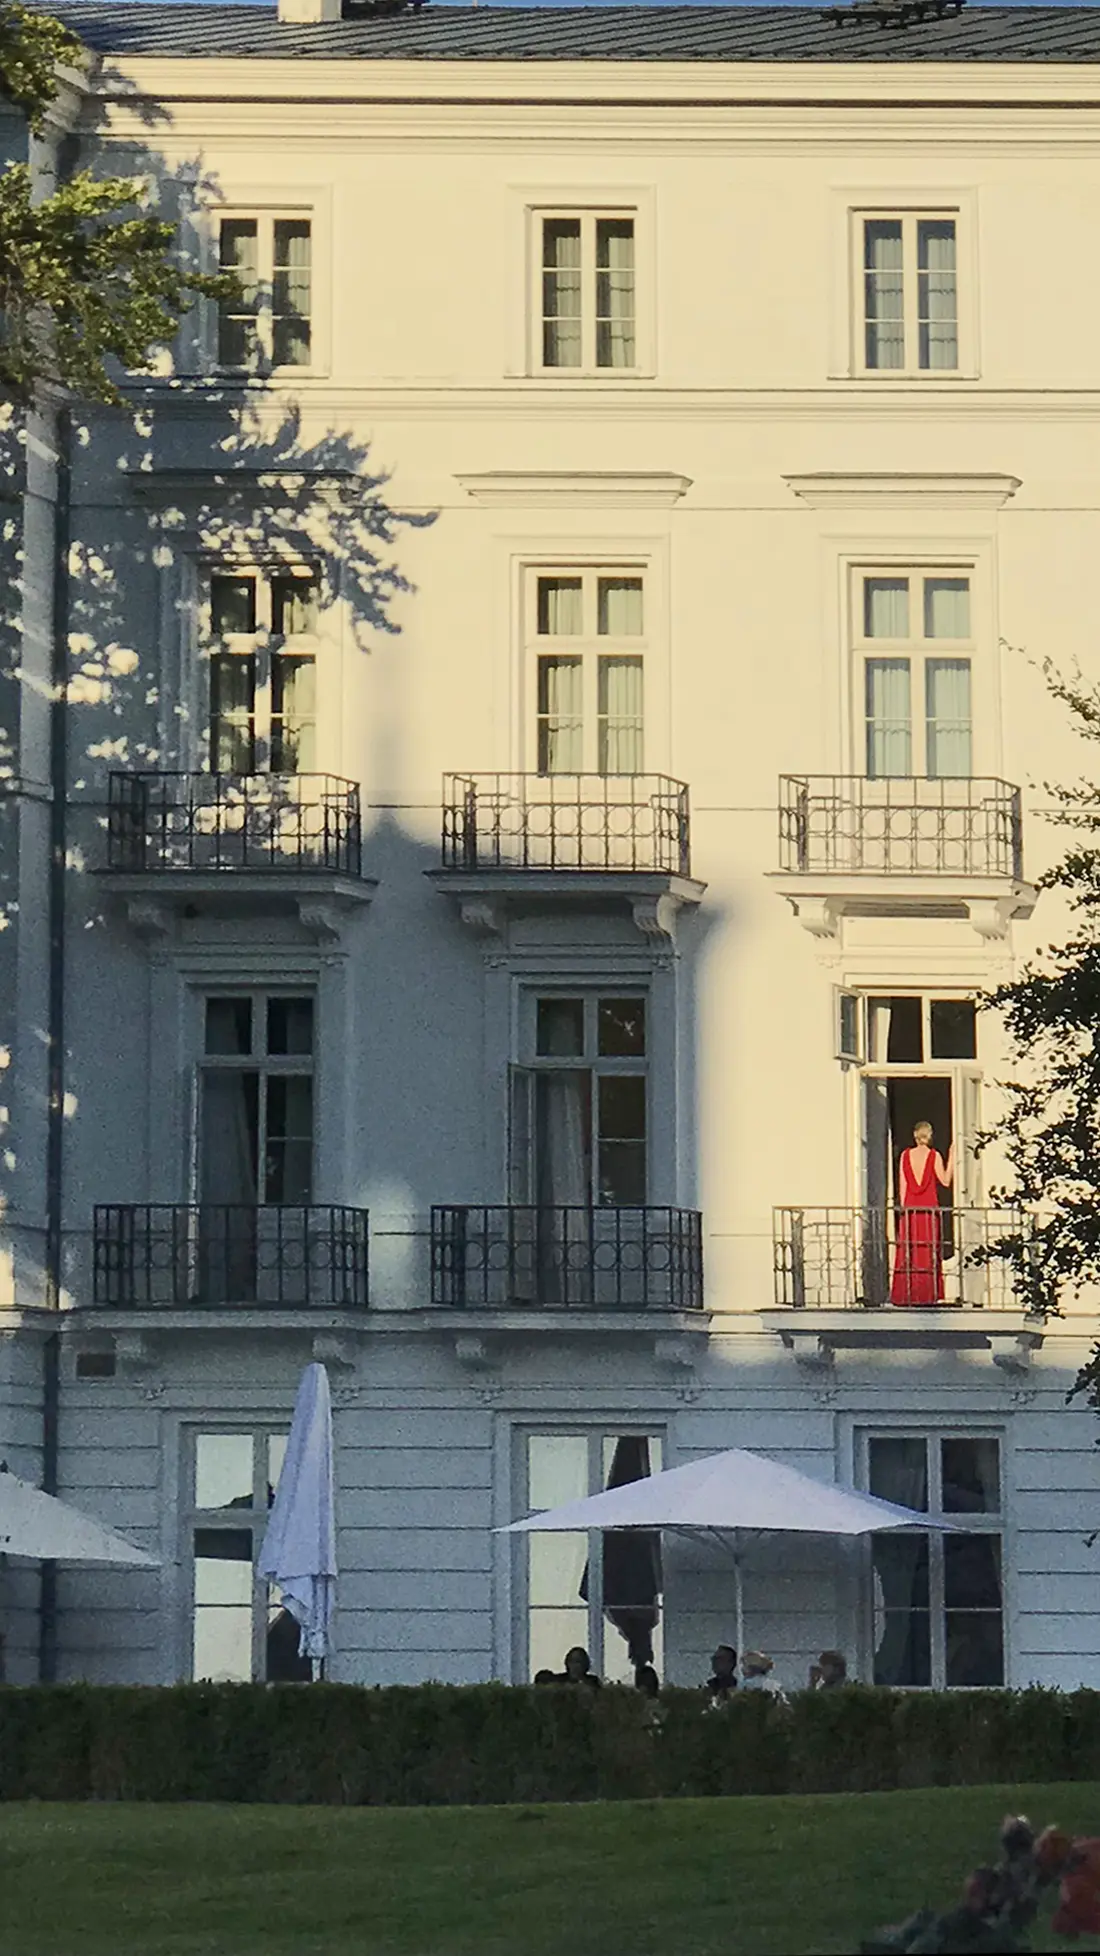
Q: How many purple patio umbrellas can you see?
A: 2